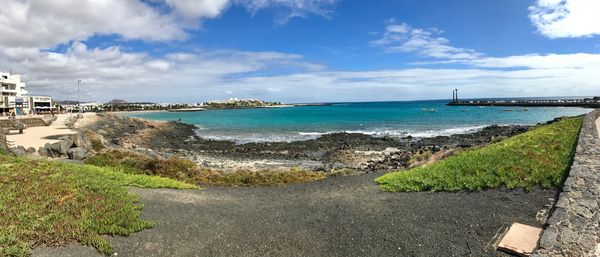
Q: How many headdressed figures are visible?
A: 0